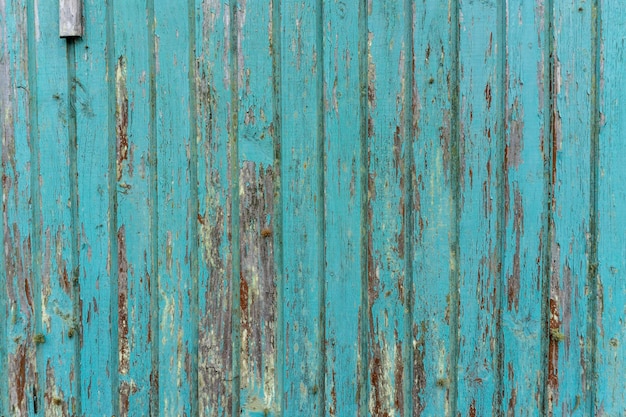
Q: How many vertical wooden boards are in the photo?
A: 15